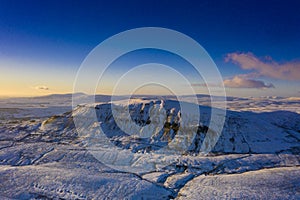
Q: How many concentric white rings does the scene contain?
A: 2